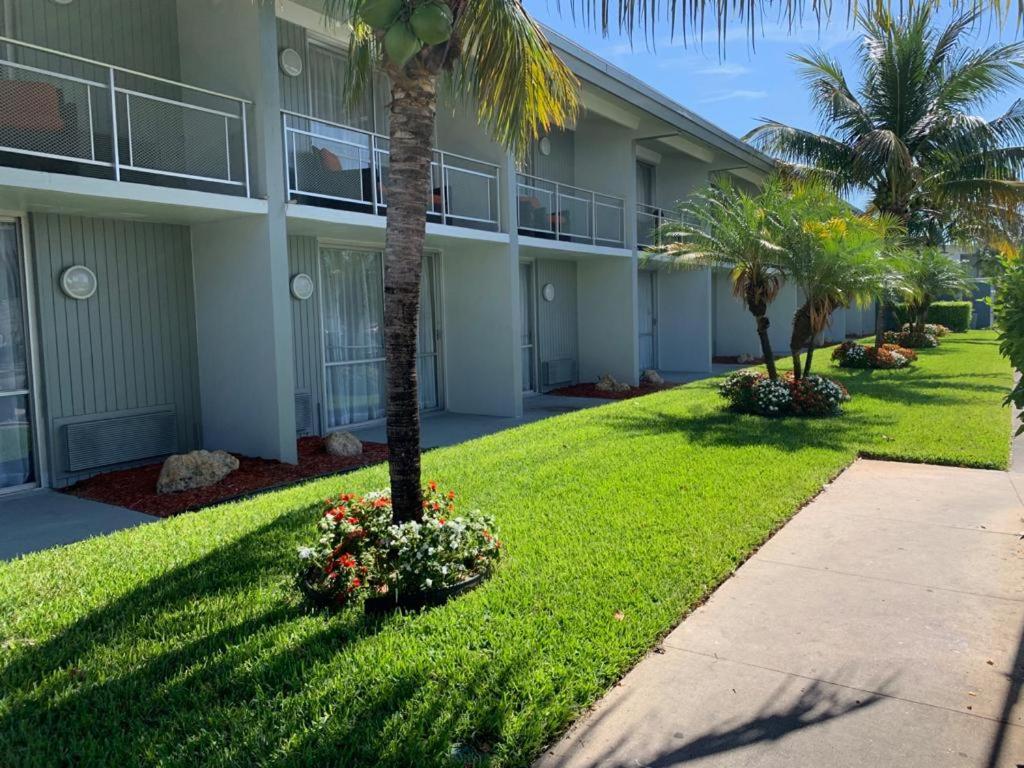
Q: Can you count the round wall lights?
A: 5